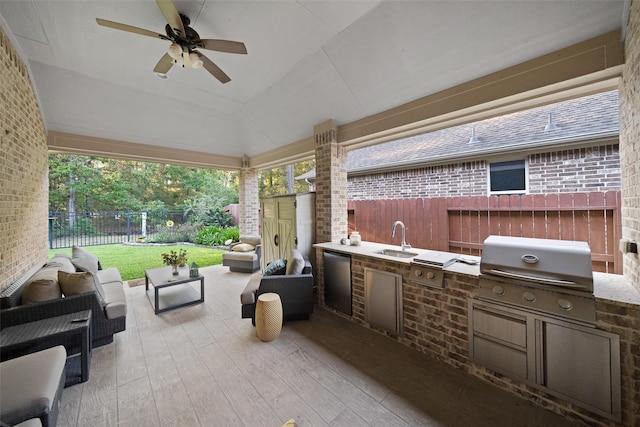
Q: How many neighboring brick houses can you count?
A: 1